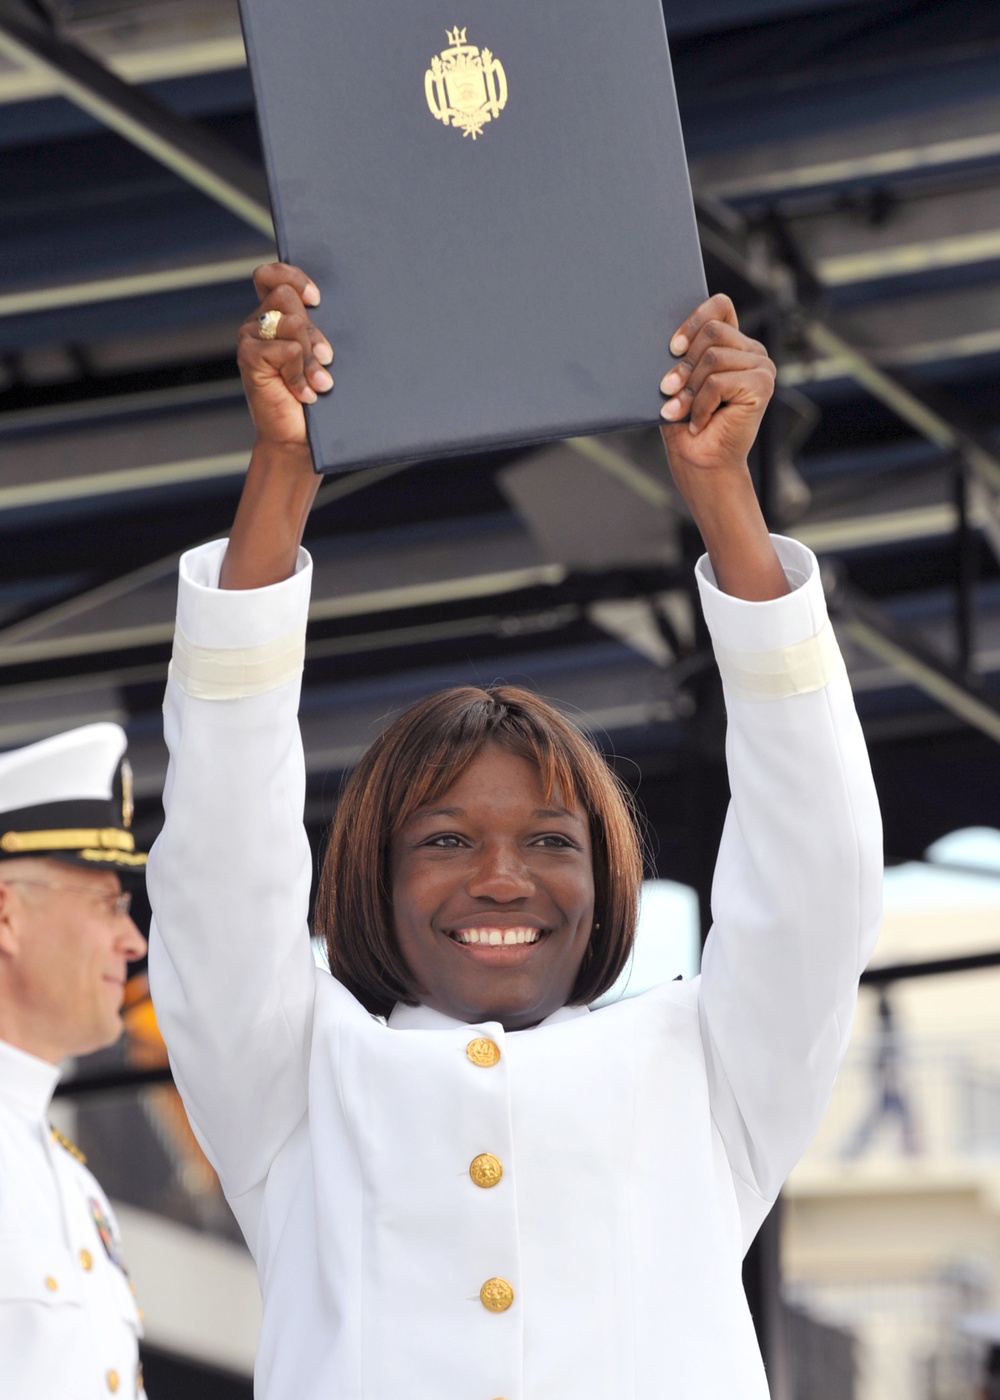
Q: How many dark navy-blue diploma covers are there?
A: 1